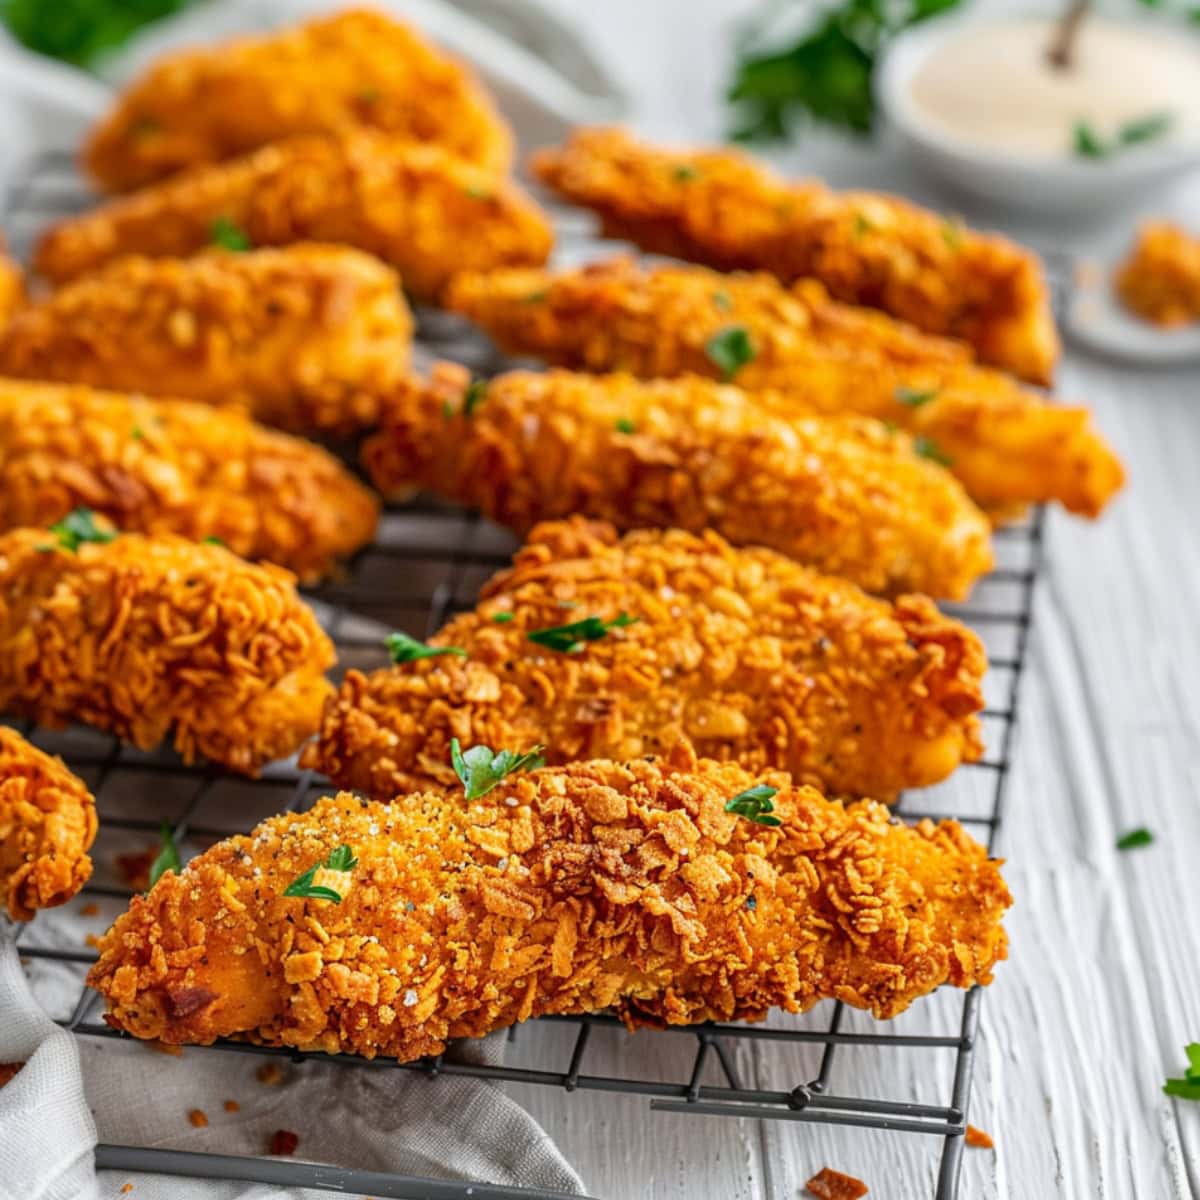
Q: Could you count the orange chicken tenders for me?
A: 12